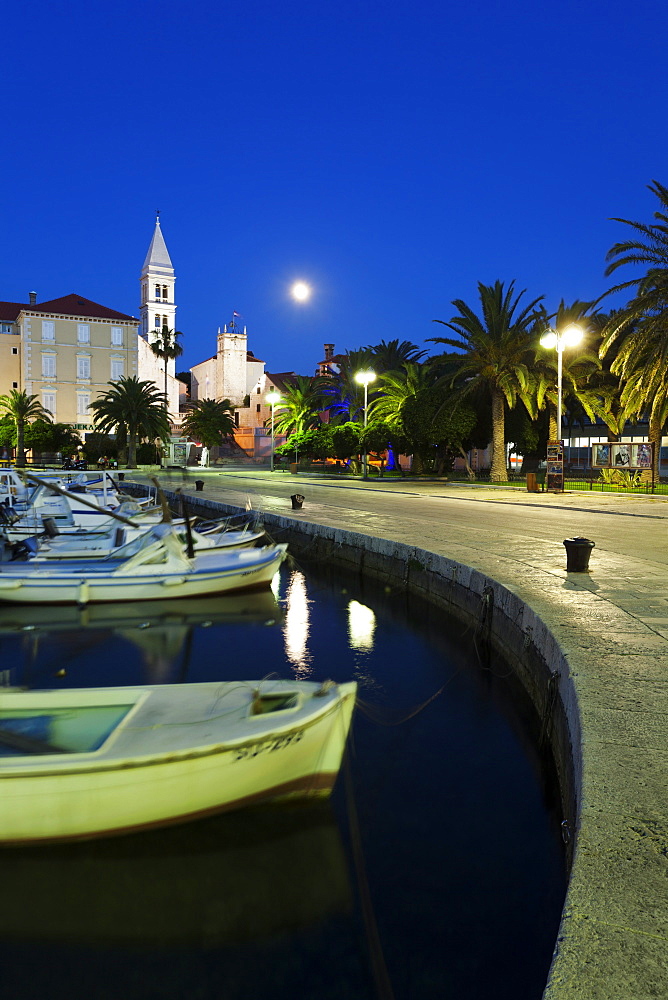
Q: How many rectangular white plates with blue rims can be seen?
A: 0